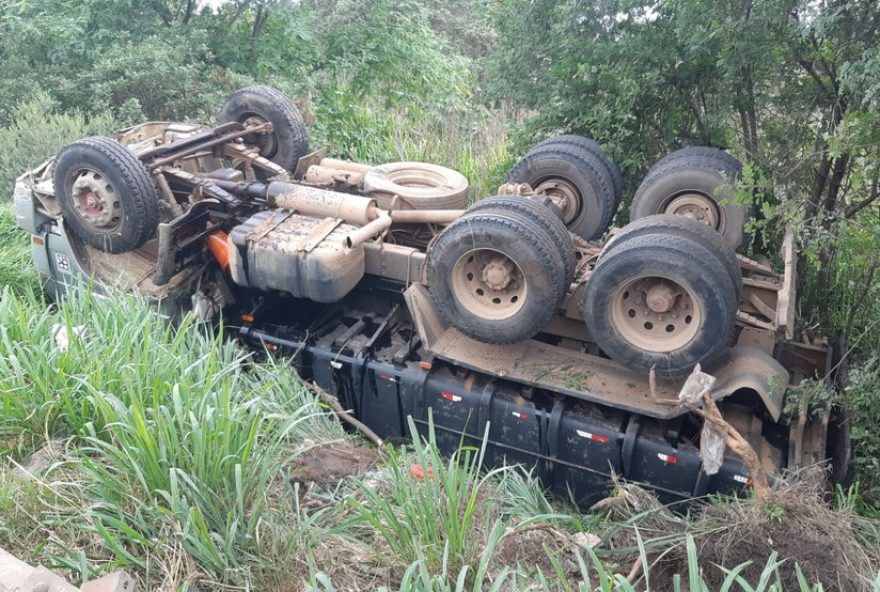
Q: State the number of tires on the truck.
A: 11